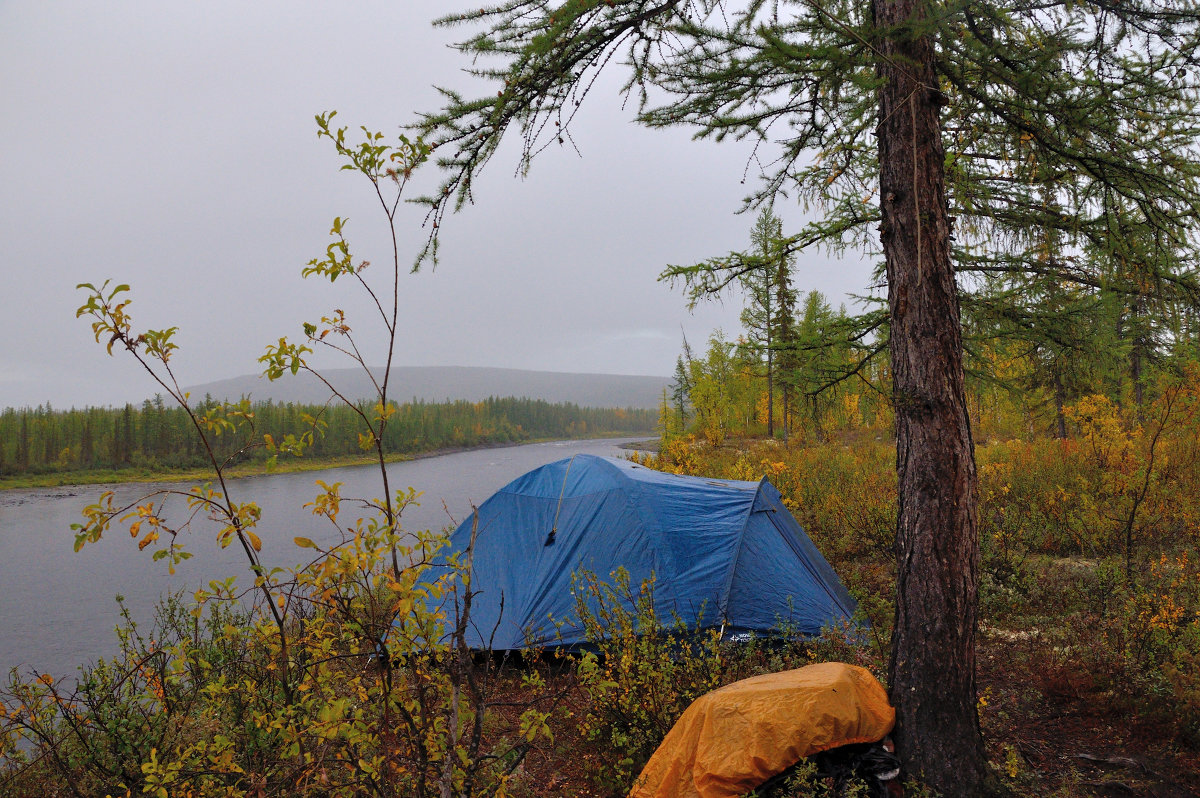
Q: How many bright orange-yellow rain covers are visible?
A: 1